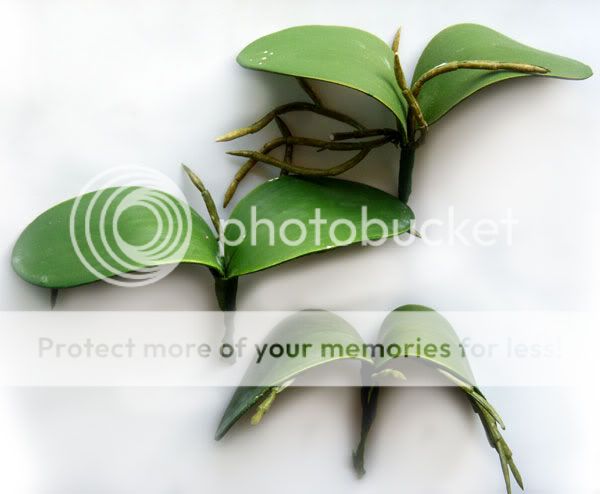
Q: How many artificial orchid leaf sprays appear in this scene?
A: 3